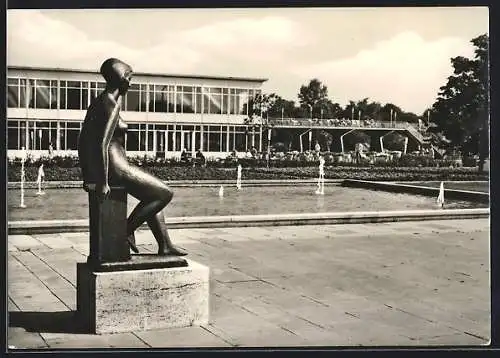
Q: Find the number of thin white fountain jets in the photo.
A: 6